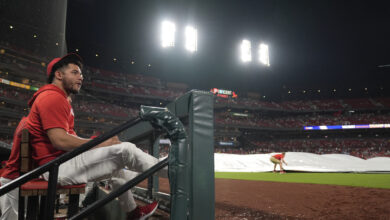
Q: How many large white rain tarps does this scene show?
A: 1